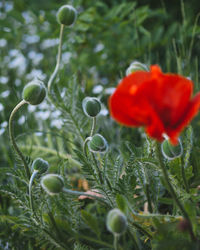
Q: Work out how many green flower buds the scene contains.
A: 9